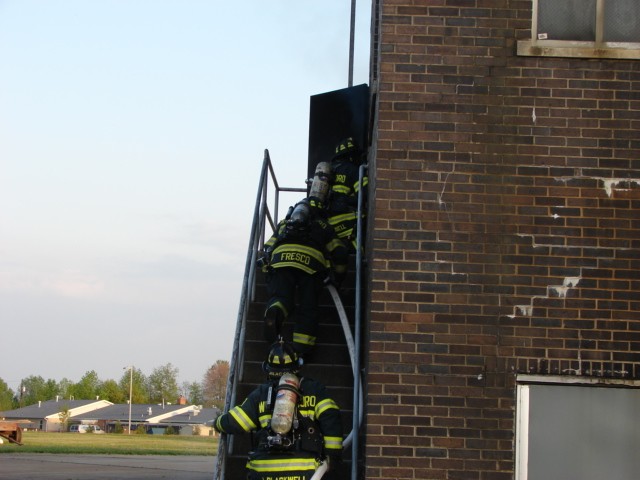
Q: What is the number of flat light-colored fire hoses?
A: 1